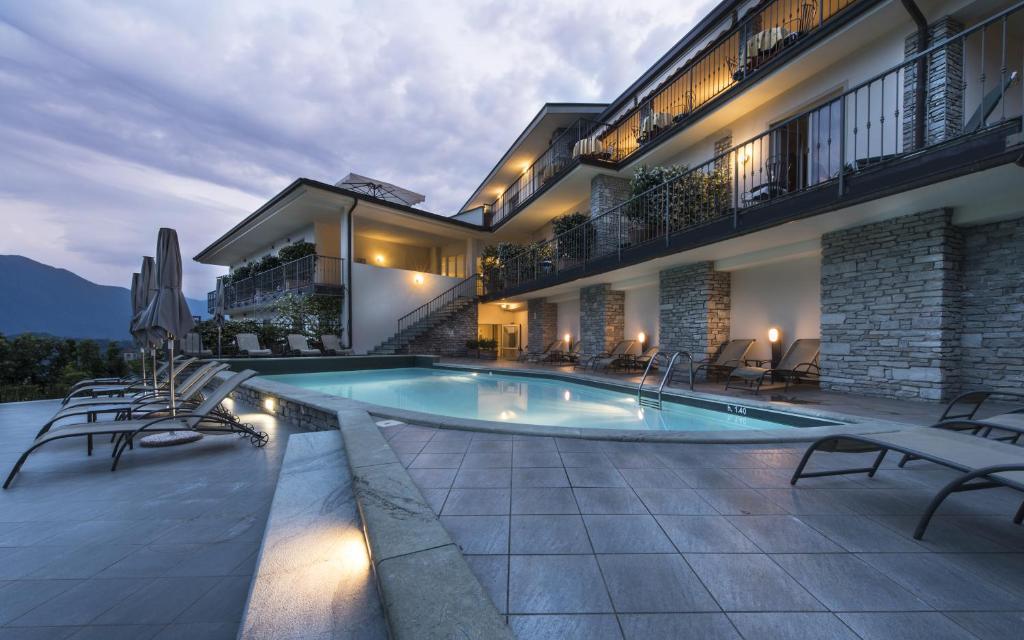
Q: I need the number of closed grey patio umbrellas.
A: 4